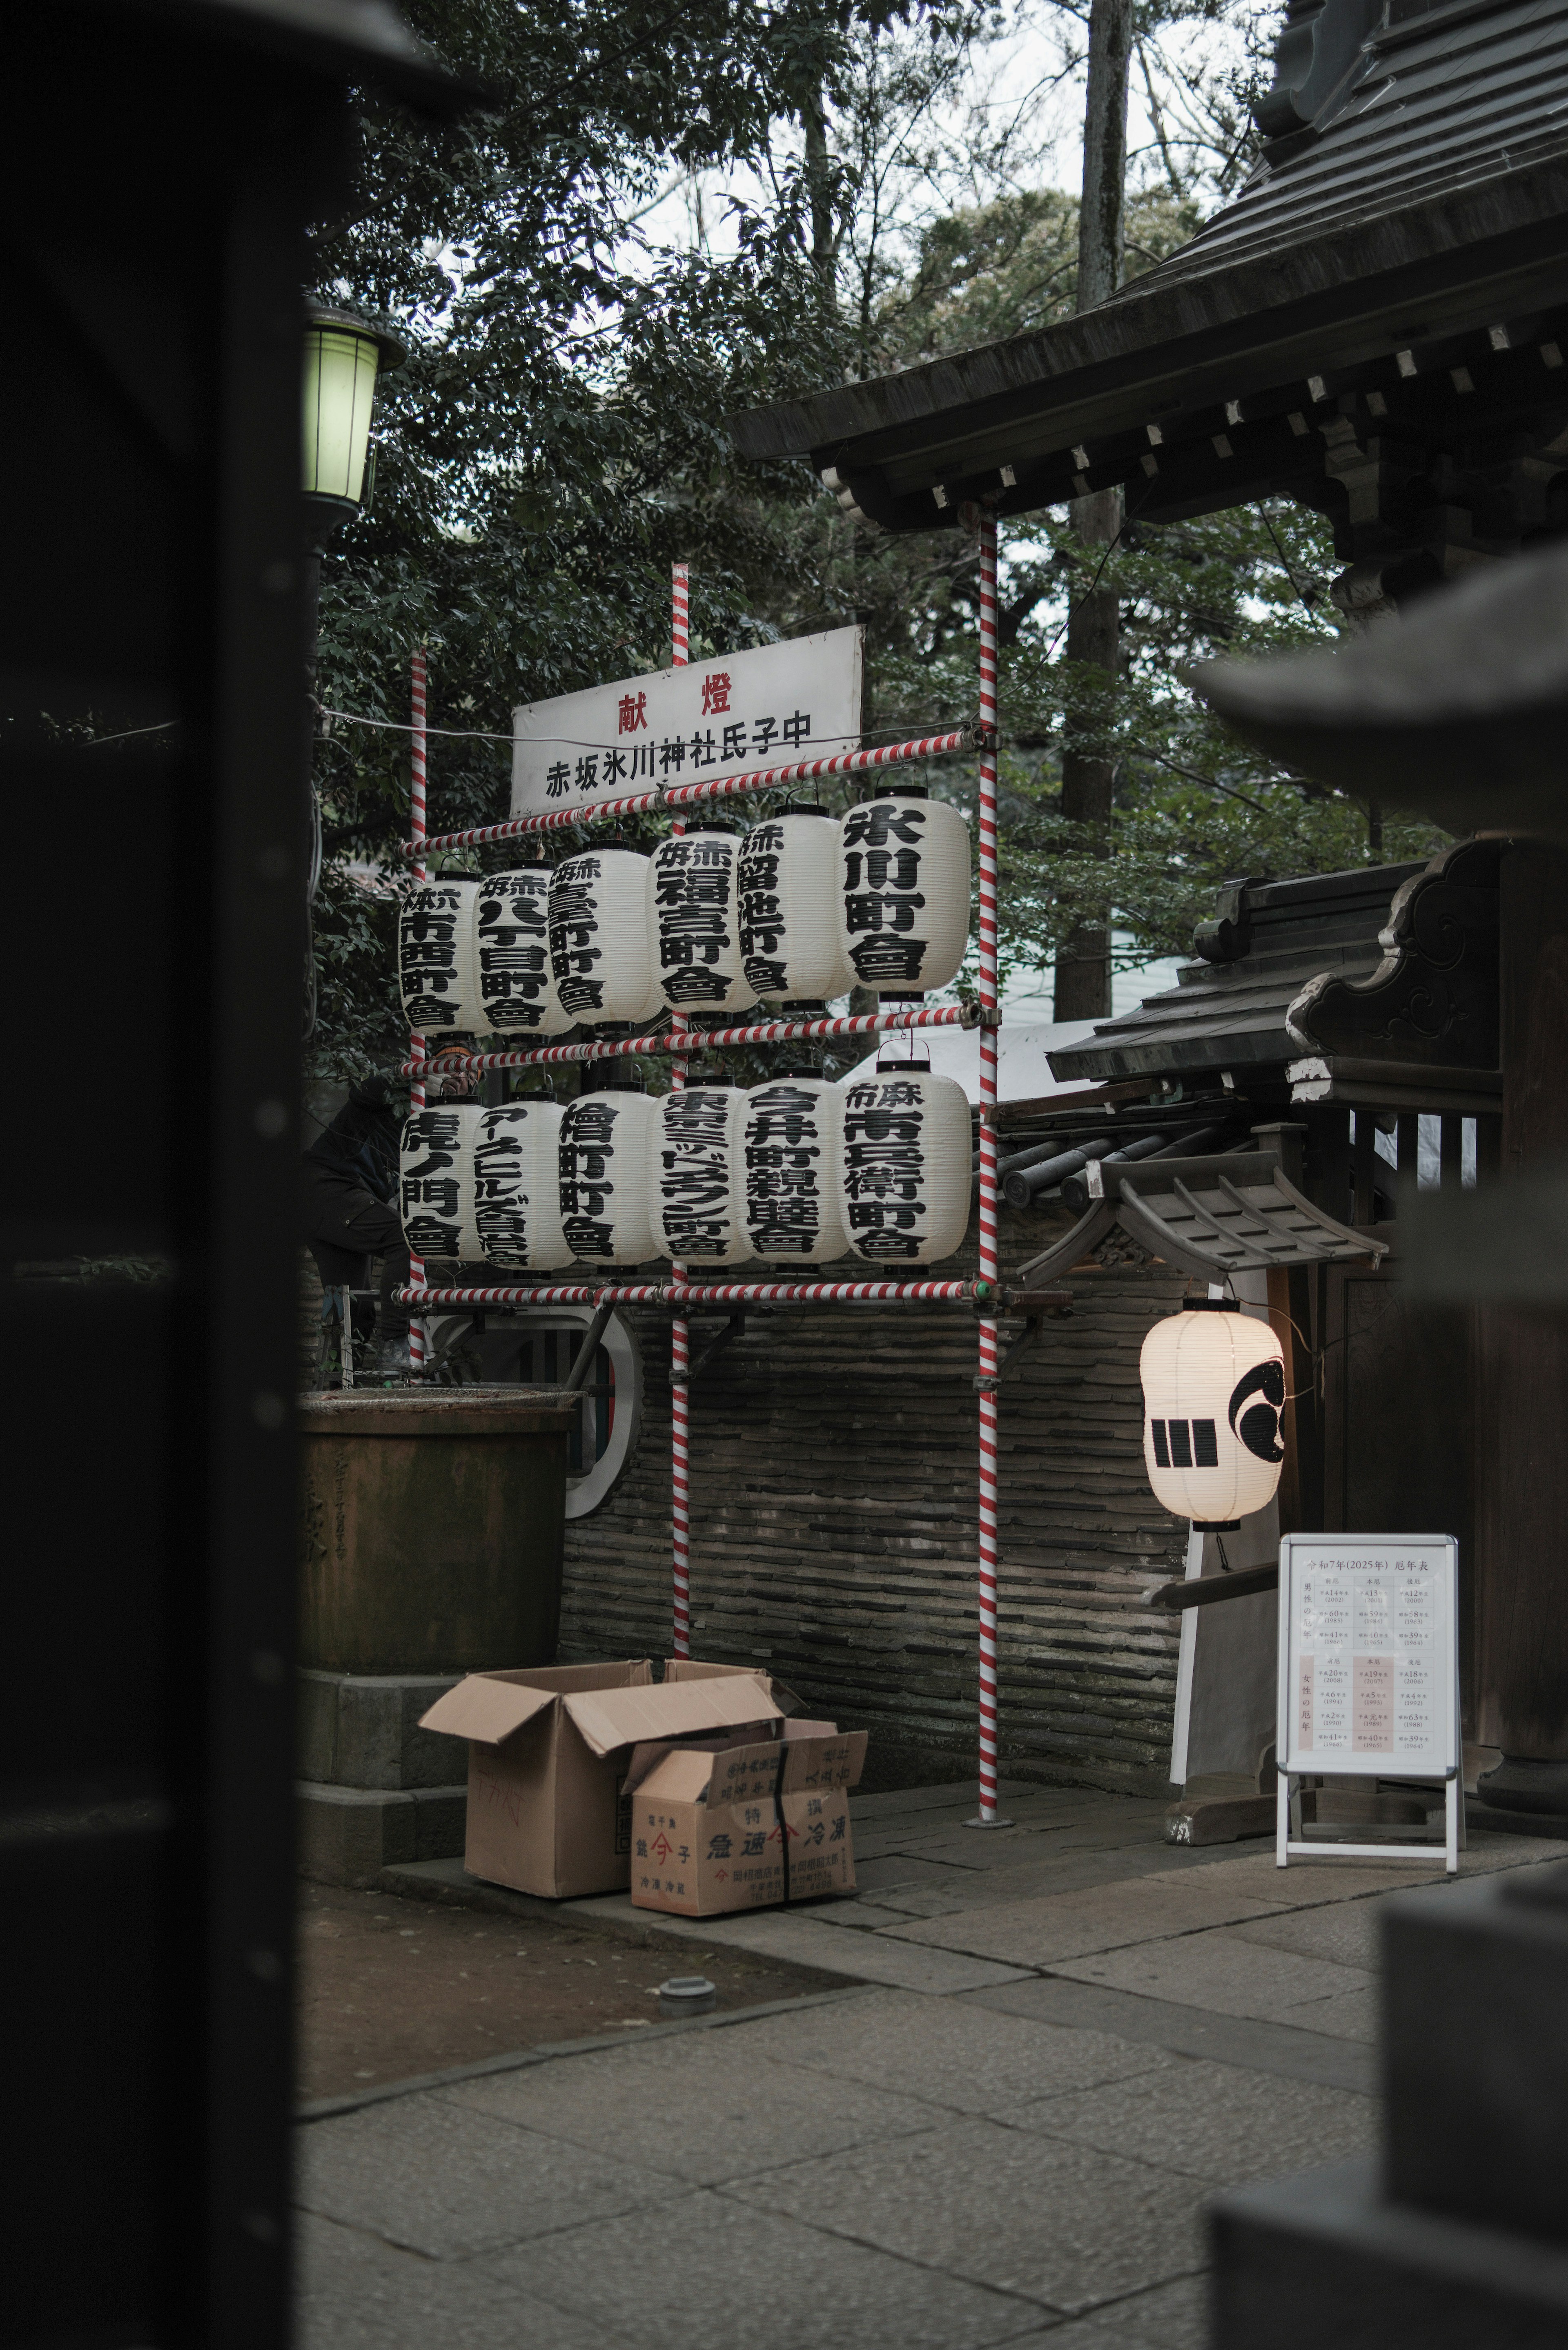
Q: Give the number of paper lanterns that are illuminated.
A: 1